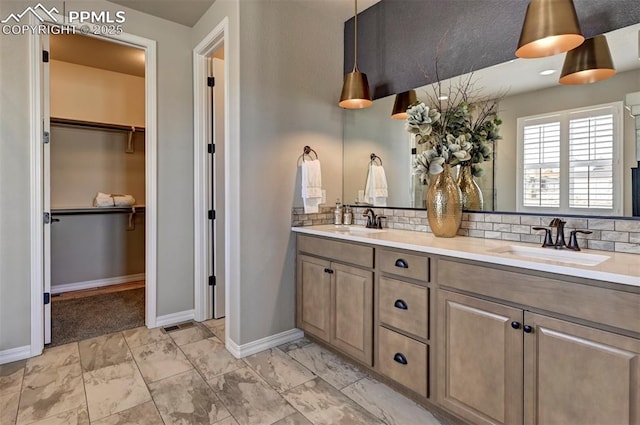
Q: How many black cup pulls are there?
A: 3